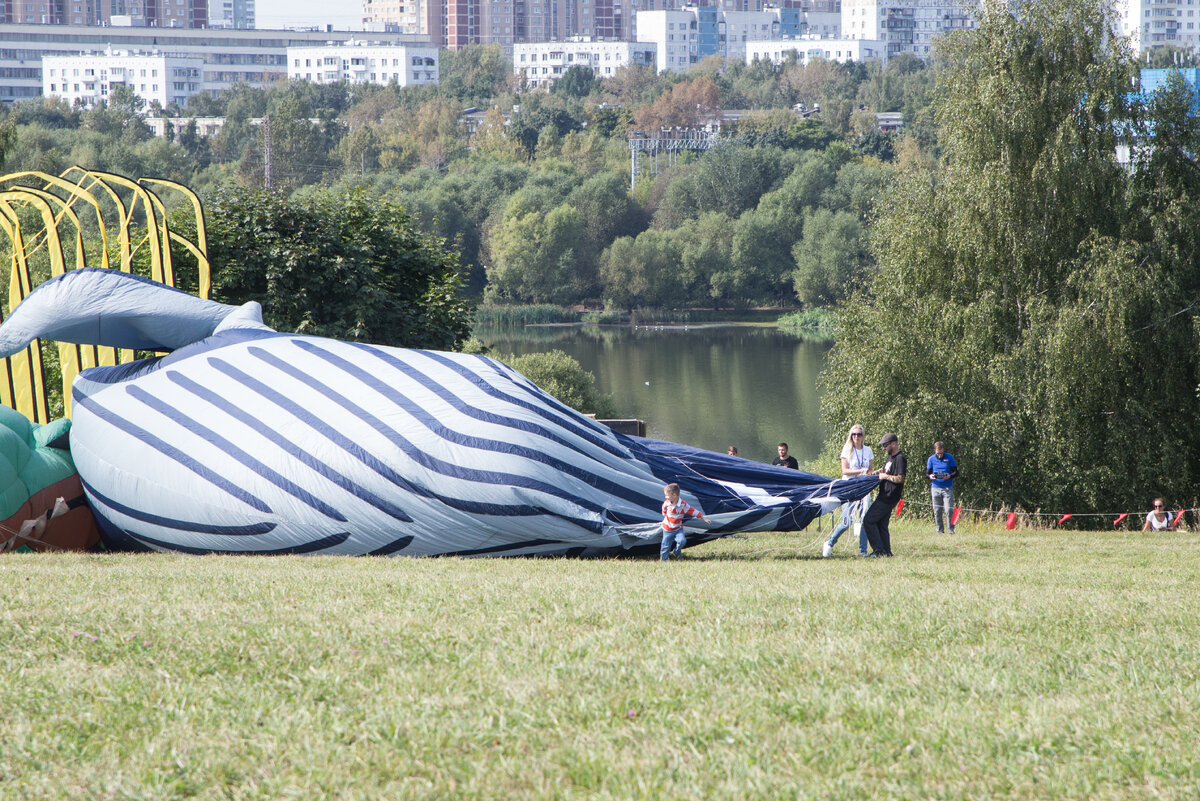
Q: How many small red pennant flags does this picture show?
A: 6